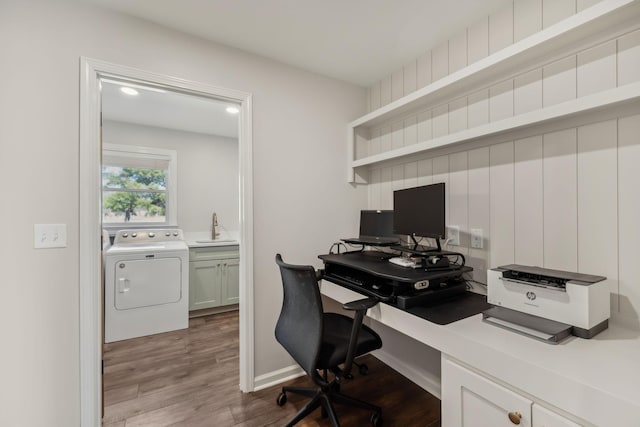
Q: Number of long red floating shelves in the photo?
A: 0